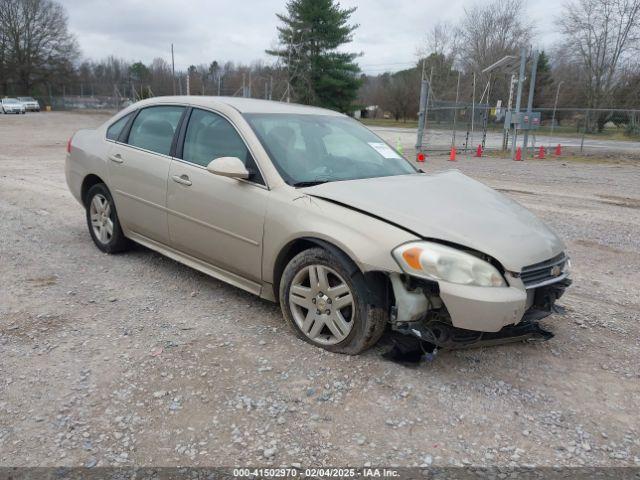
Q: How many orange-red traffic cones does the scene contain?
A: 6